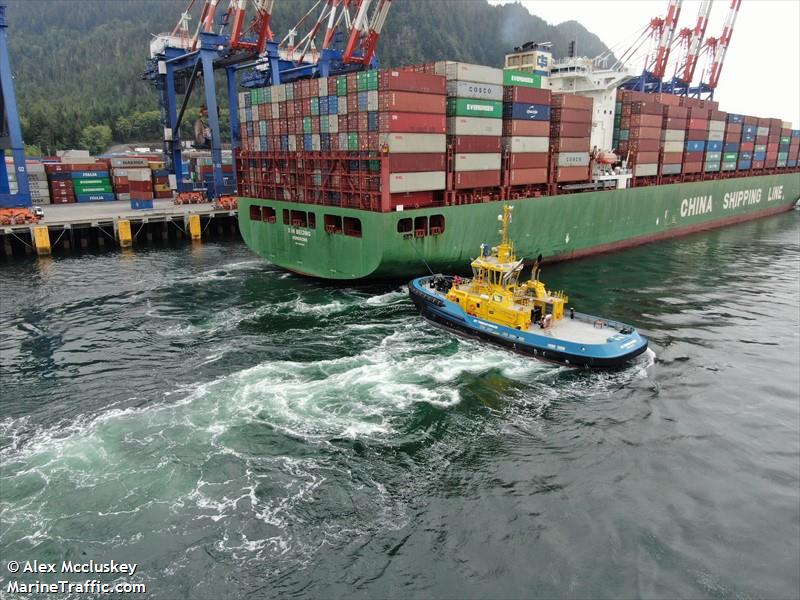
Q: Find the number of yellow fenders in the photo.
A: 3